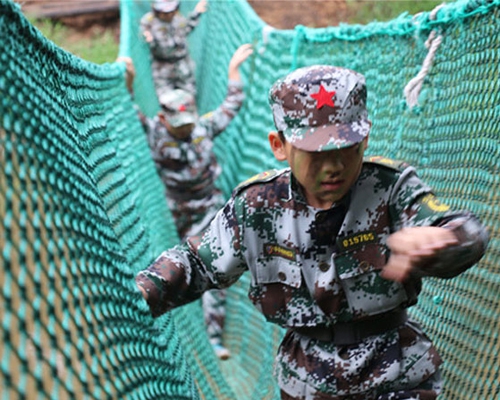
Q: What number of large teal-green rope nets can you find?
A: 2